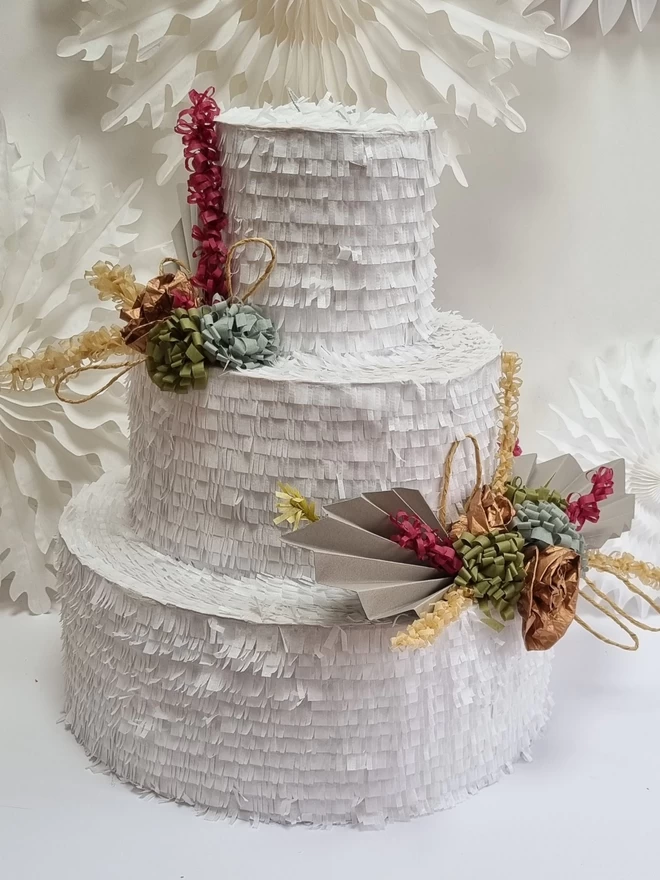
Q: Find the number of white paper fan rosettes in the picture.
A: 4